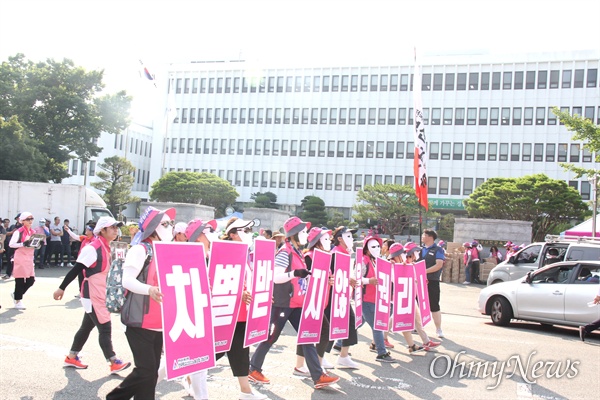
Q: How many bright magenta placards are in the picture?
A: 9